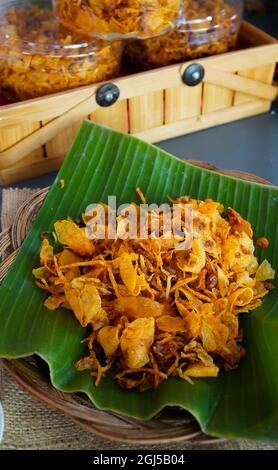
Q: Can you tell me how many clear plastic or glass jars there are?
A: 3